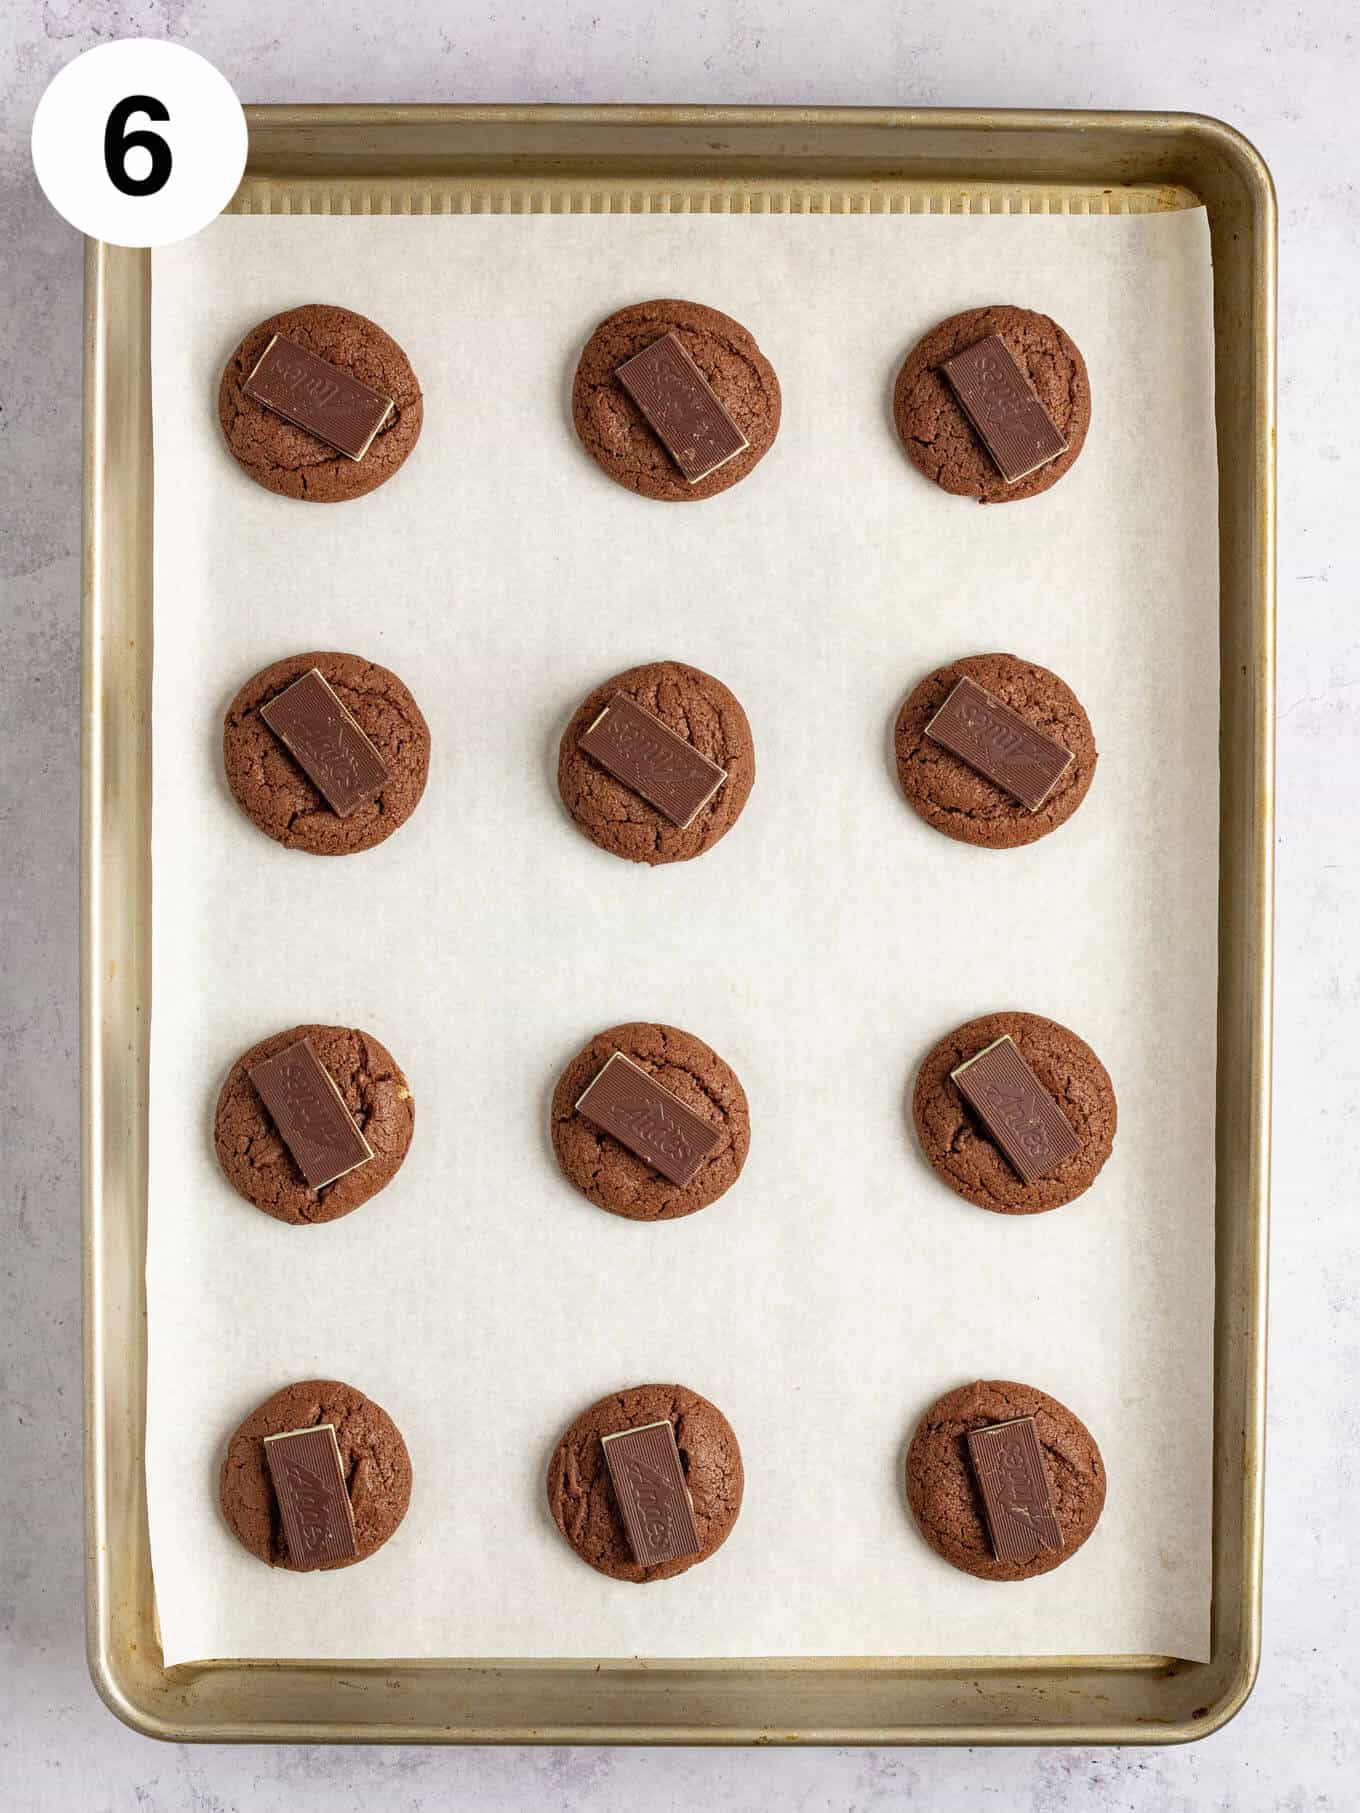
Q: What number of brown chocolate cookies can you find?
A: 12